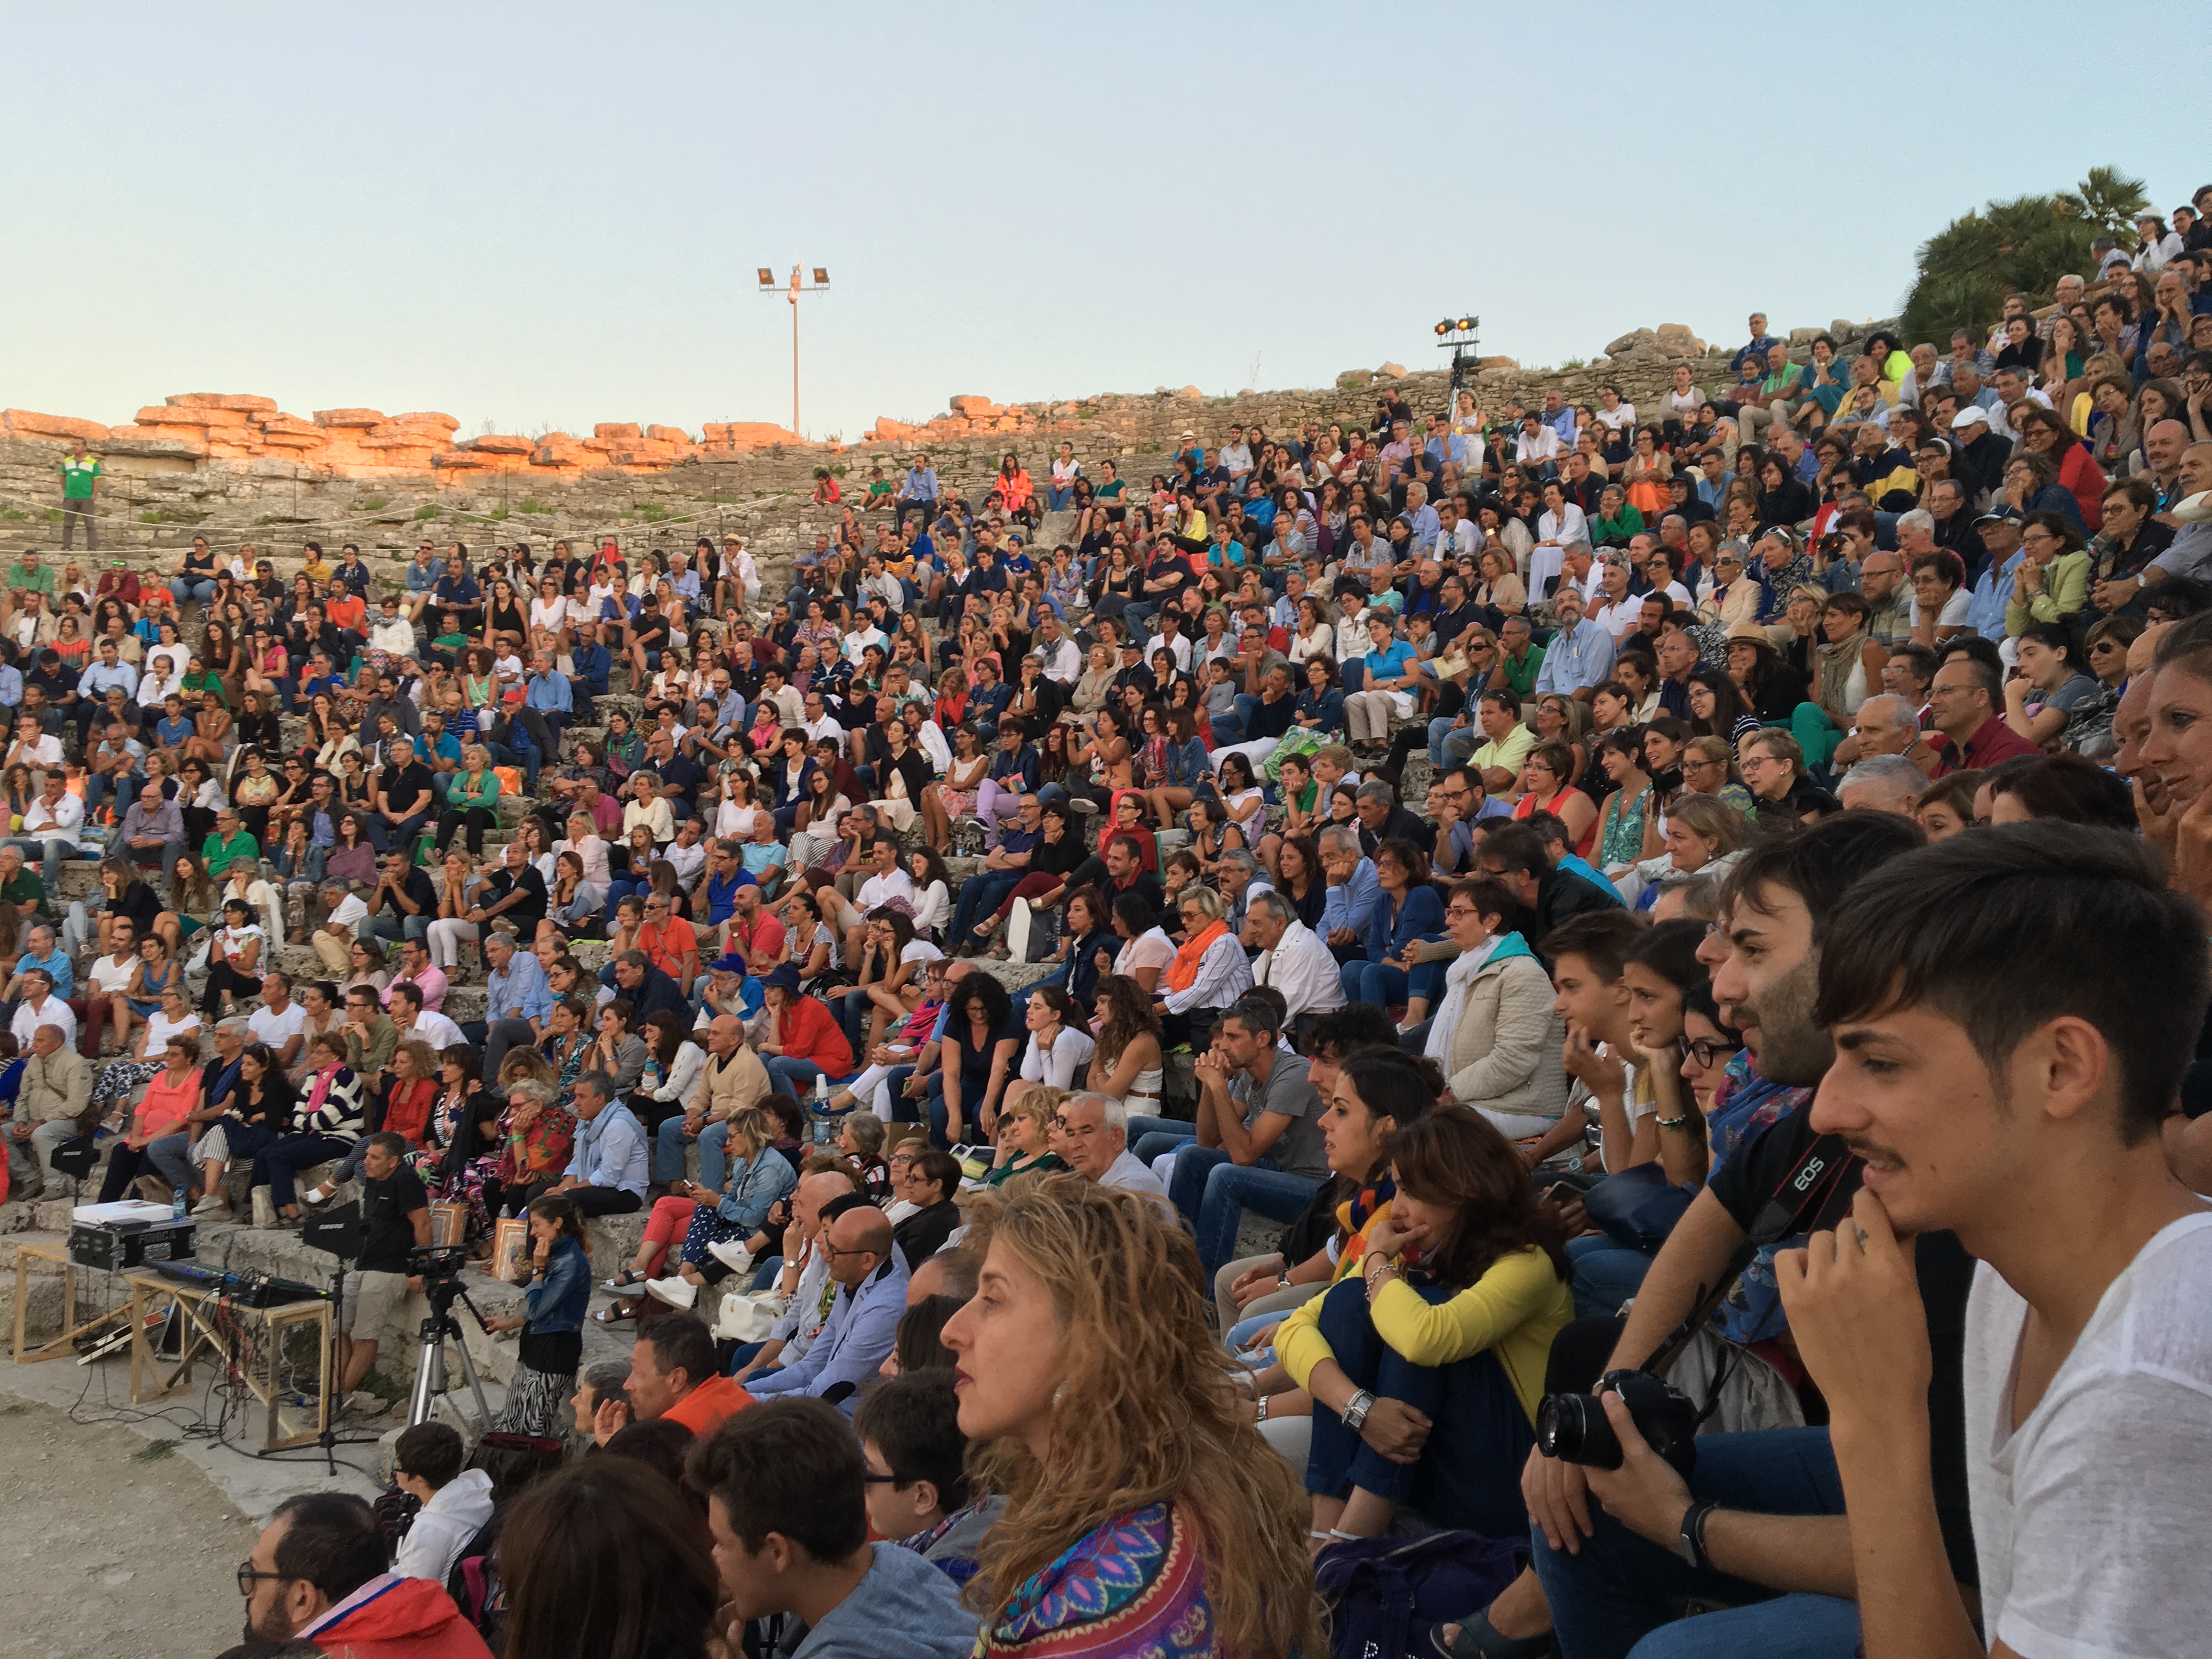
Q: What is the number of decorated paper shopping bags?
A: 2